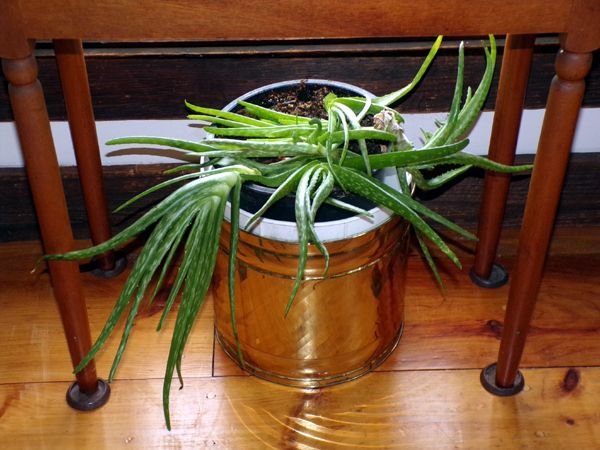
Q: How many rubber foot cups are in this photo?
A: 4